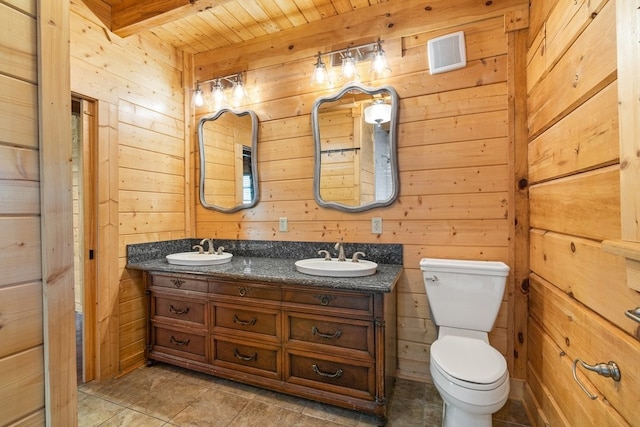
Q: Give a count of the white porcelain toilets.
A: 1